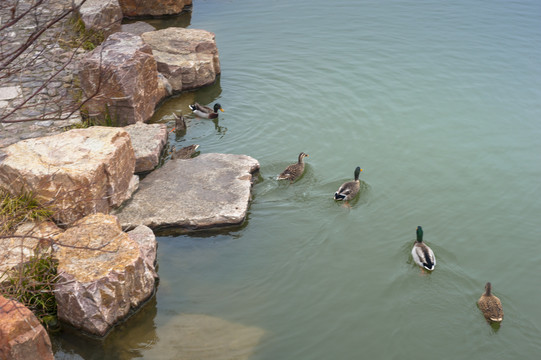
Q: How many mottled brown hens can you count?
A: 4